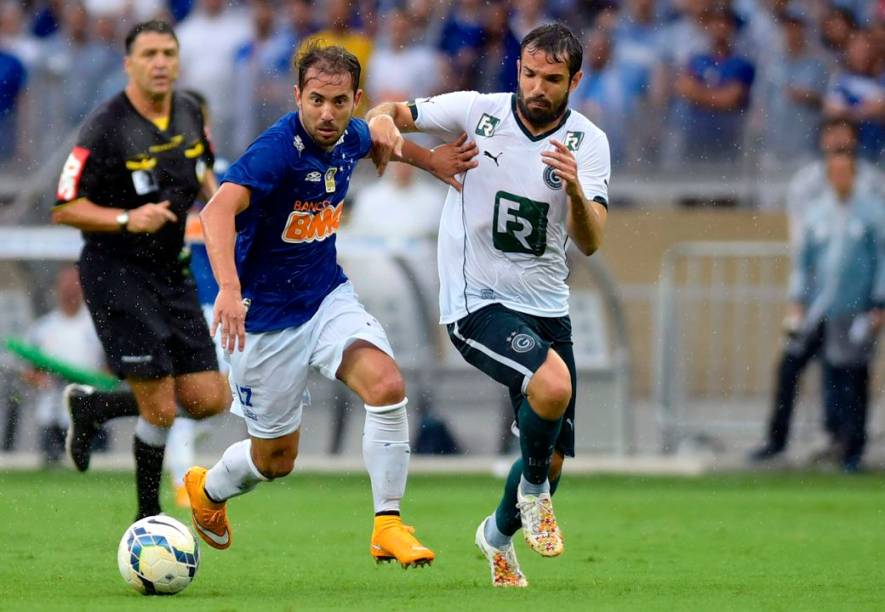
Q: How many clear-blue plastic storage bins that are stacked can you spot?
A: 0